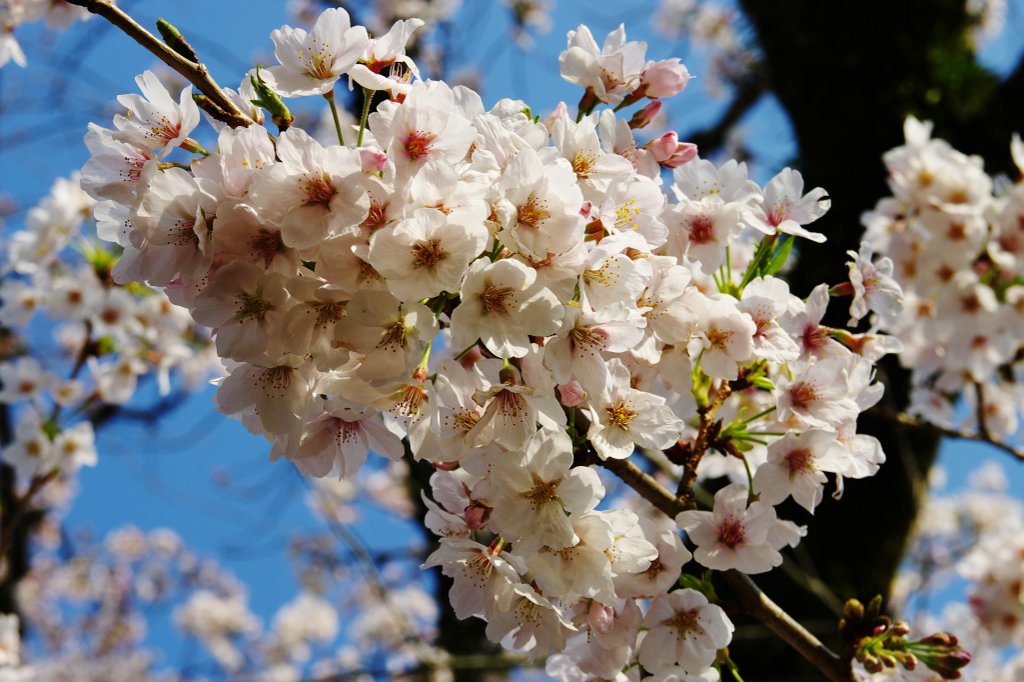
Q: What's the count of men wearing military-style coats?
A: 0